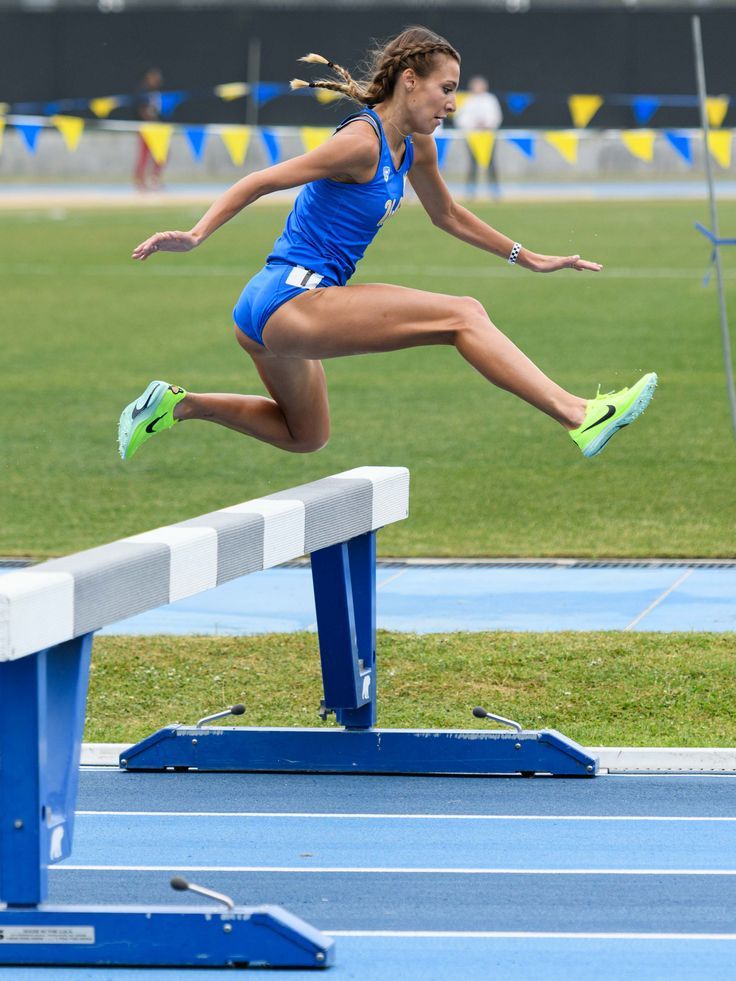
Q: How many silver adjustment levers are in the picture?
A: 3